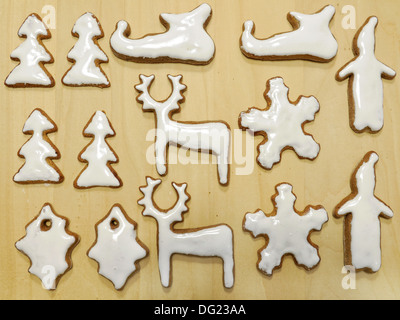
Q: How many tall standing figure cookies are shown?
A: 2